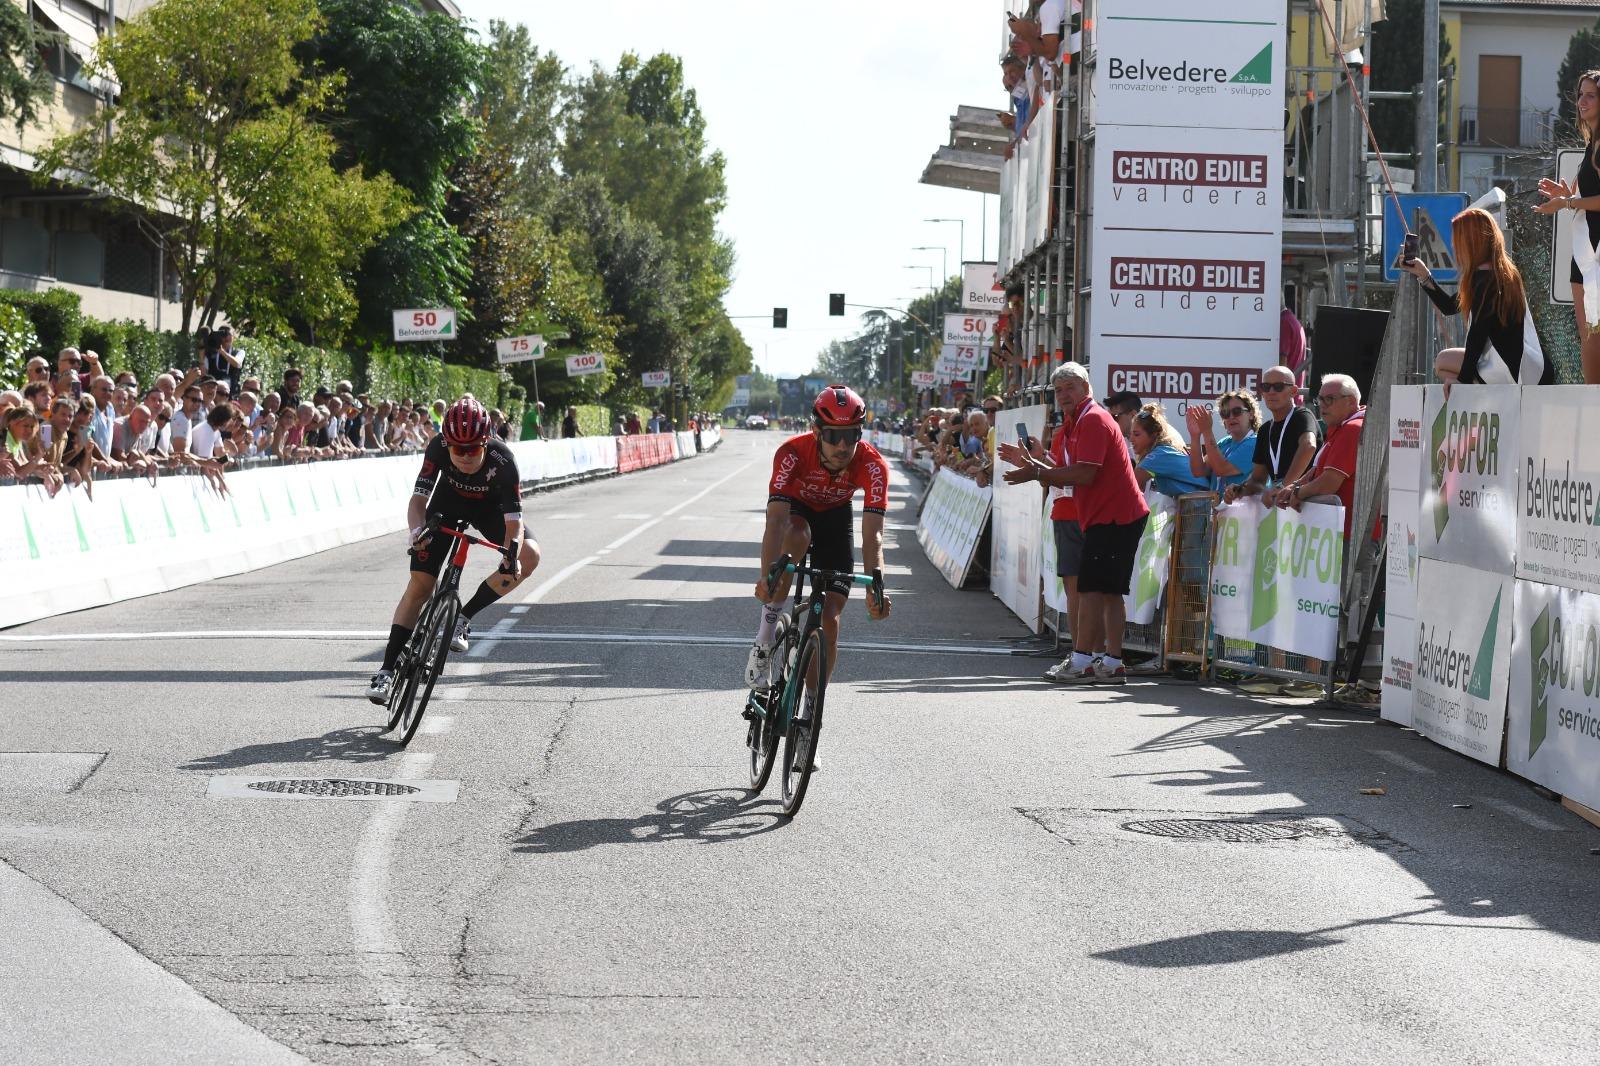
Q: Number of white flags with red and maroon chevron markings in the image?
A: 0